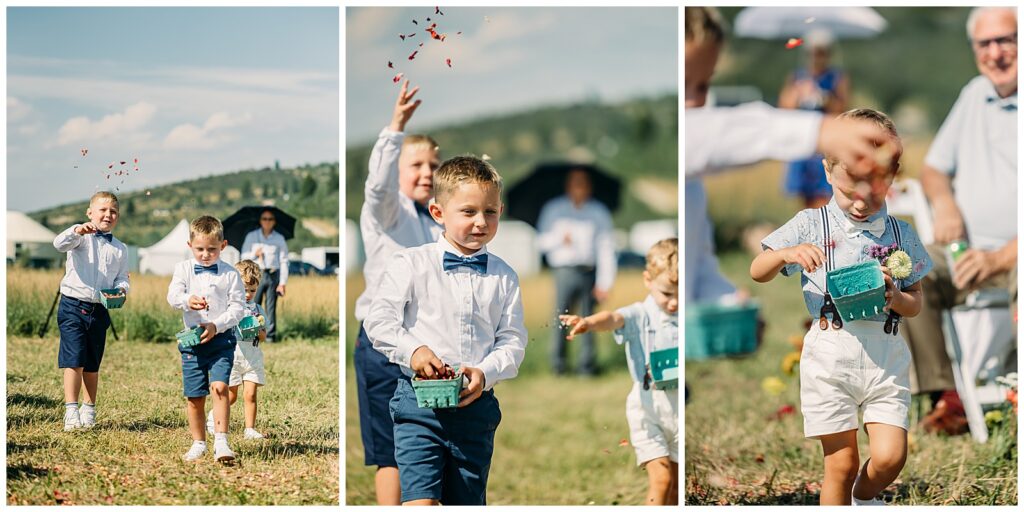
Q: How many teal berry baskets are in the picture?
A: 7